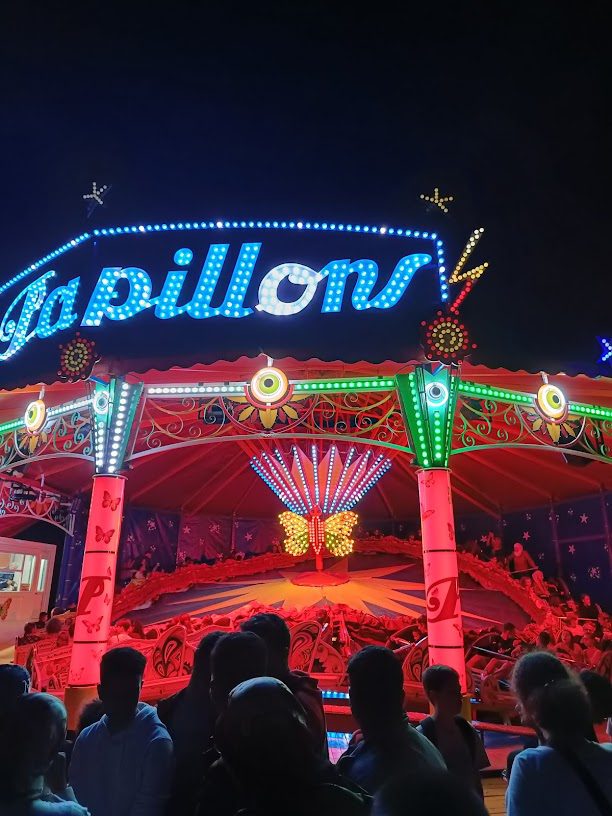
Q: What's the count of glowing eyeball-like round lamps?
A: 5